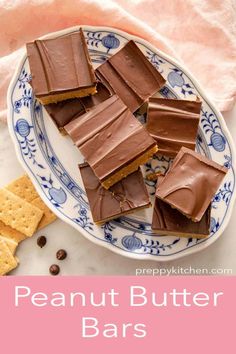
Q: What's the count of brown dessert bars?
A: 8